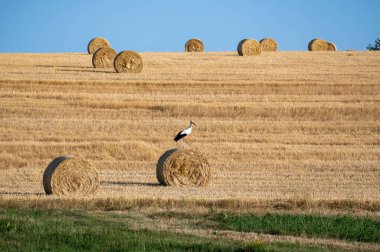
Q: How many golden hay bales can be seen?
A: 10